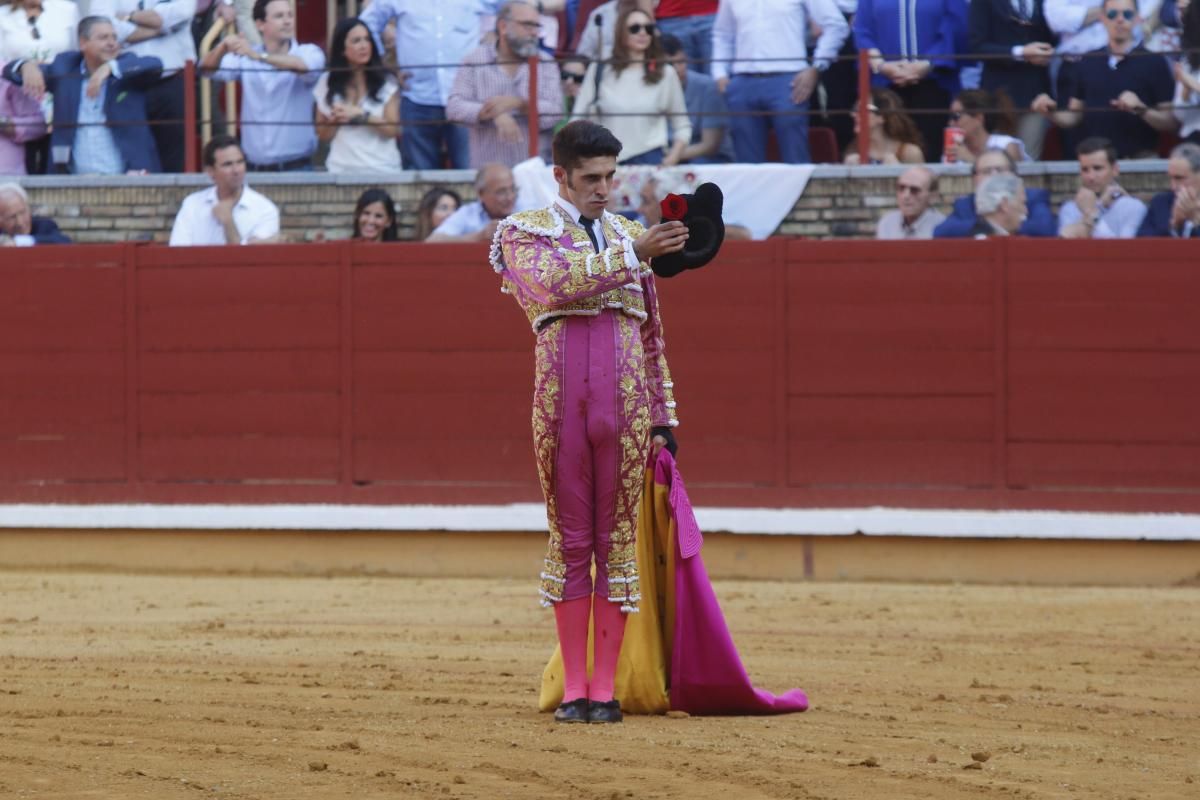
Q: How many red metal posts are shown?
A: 3